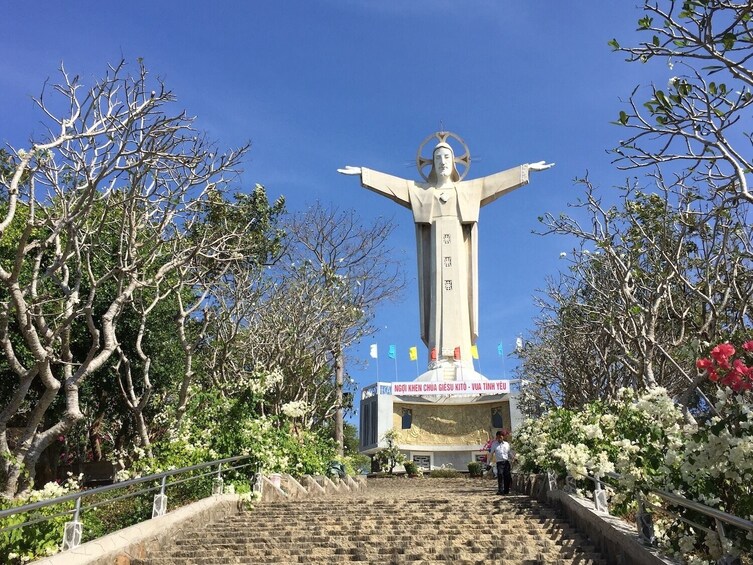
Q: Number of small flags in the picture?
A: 8